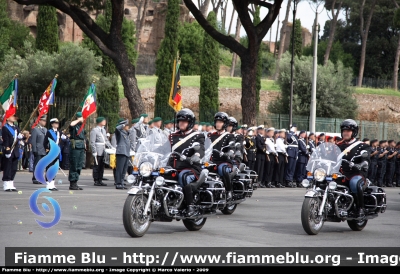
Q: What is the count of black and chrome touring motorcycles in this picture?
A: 4